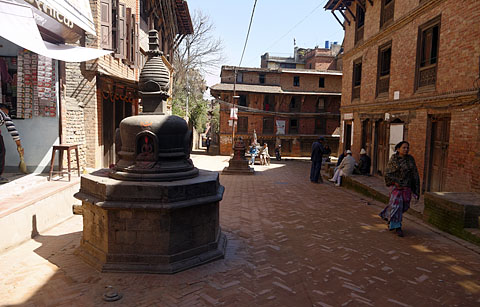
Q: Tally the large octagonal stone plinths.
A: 1